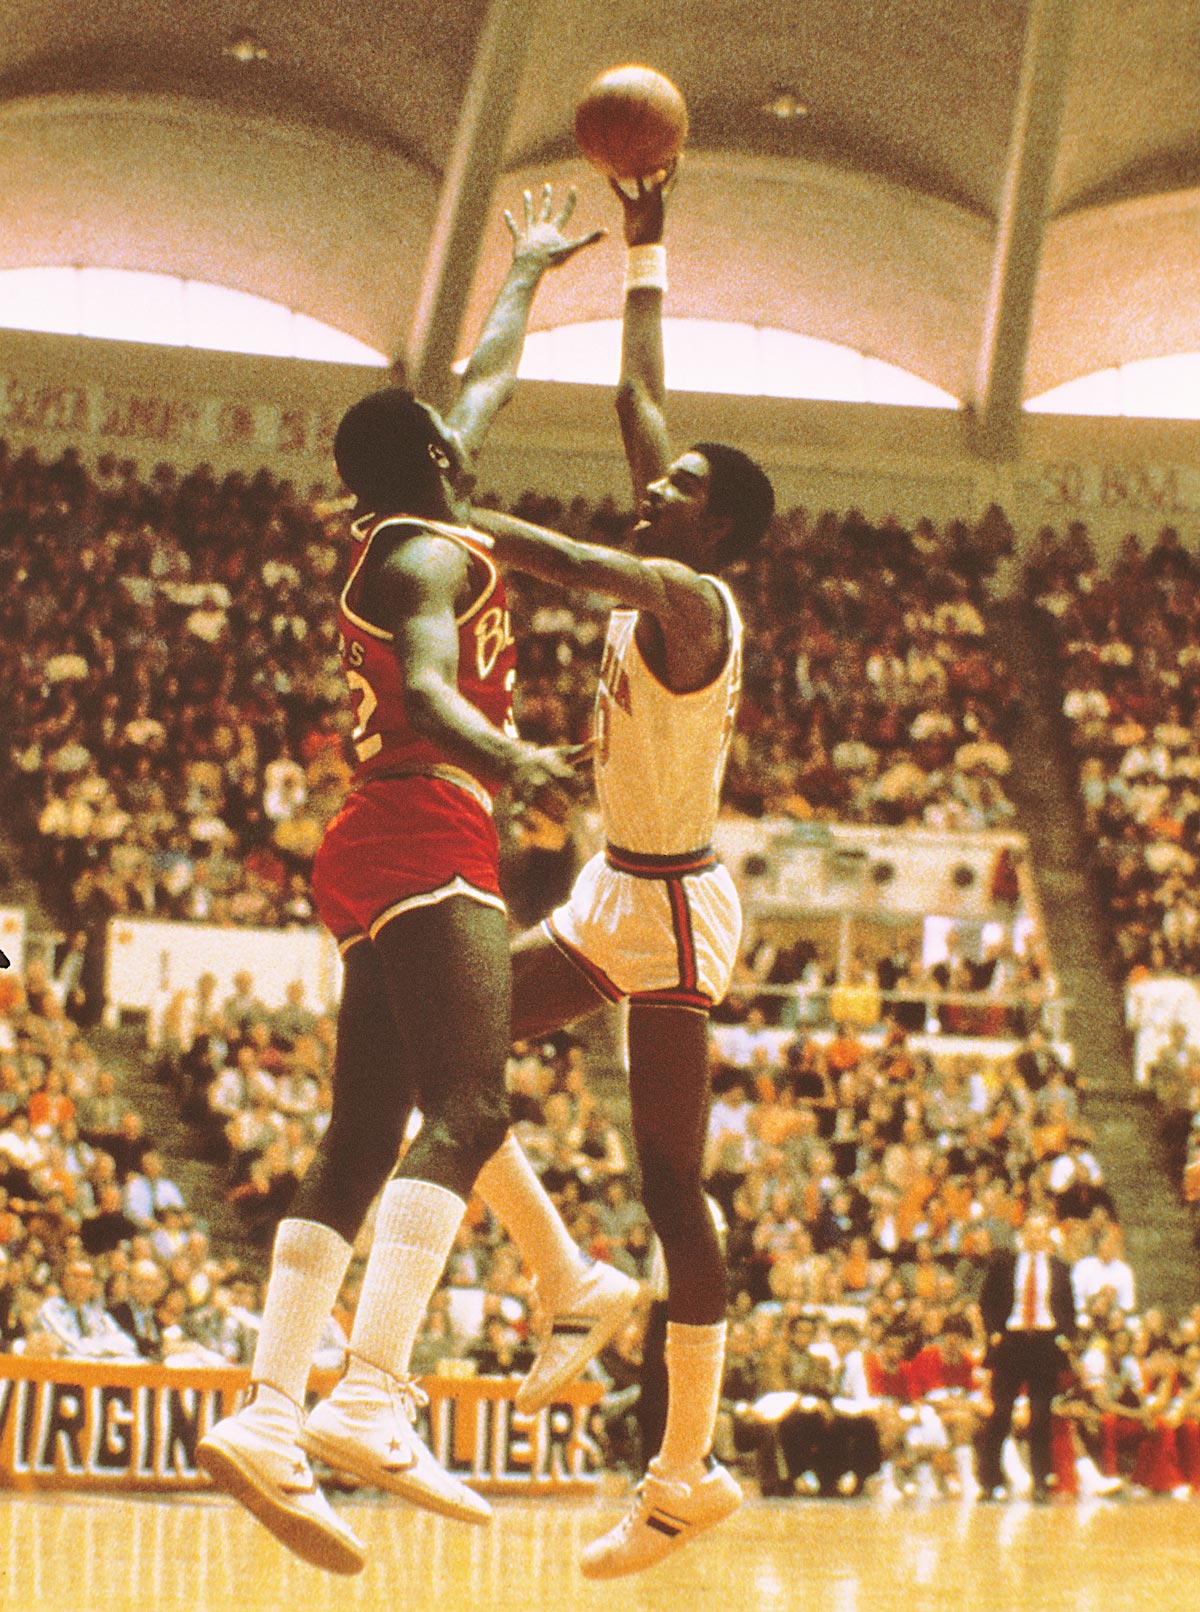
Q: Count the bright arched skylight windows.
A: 3